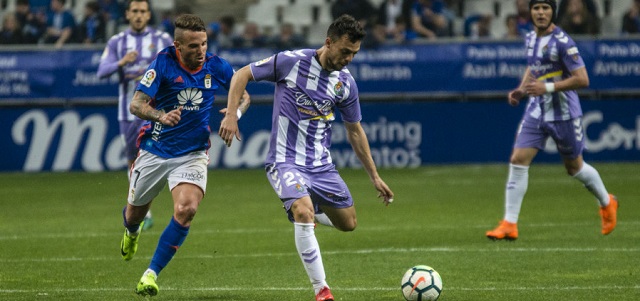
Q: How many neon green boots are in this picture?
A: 2